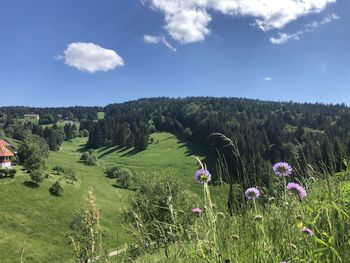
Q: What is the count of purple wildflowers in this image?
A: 6